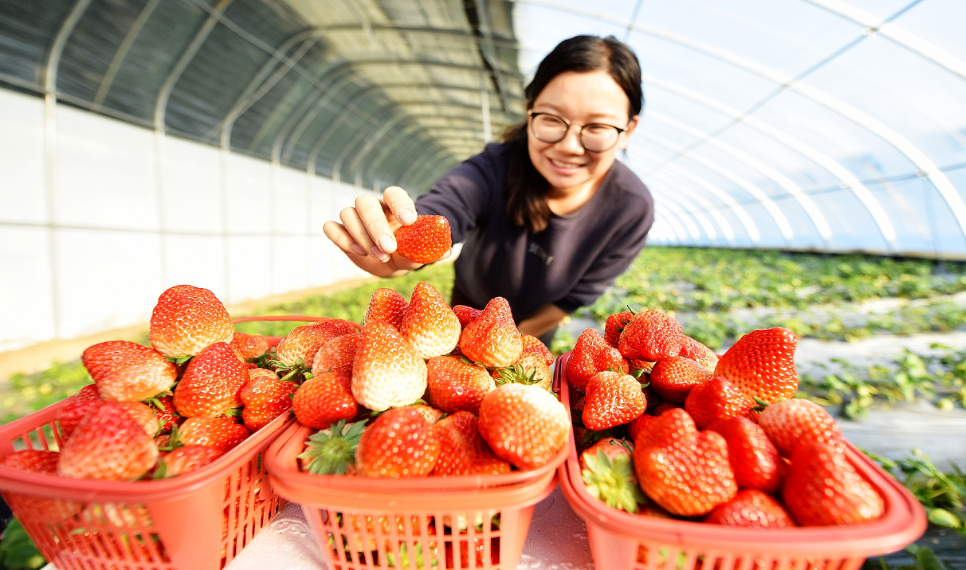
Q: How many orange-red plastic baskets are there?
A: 3